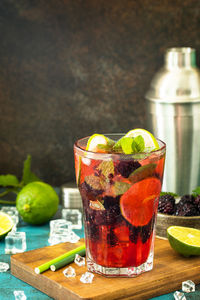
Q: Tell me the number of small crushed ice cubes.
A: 7